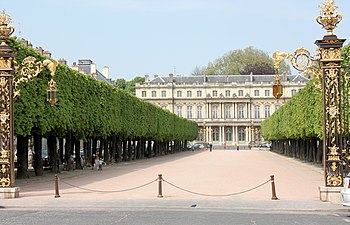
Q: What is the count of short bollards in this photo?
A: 3